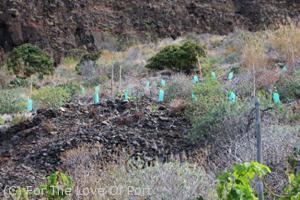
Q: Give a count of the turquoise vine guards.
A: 14